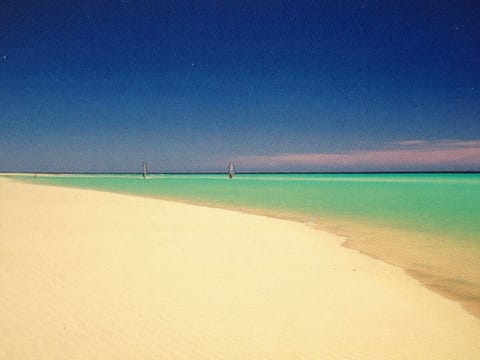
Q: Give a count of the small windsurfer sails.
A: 2